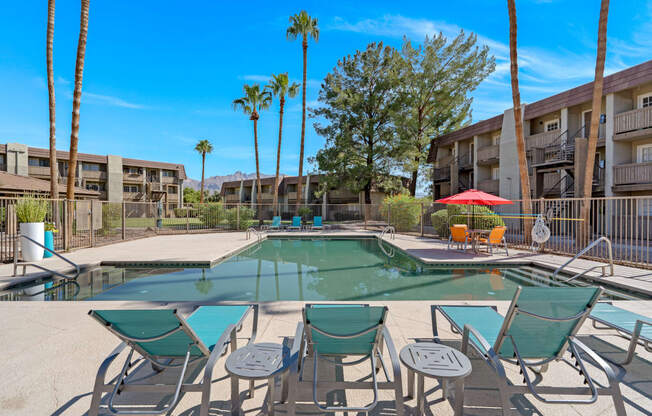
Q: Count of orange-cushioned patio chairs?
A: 2